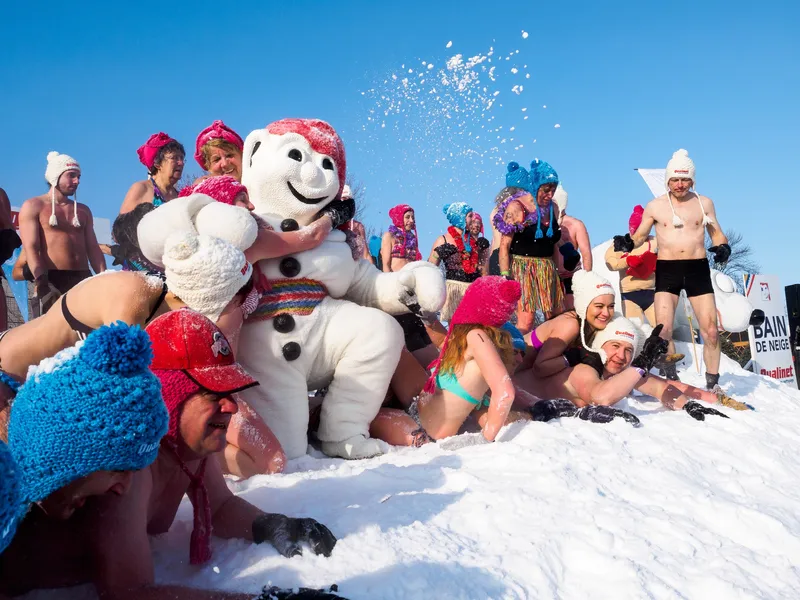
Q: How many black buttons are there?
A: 4